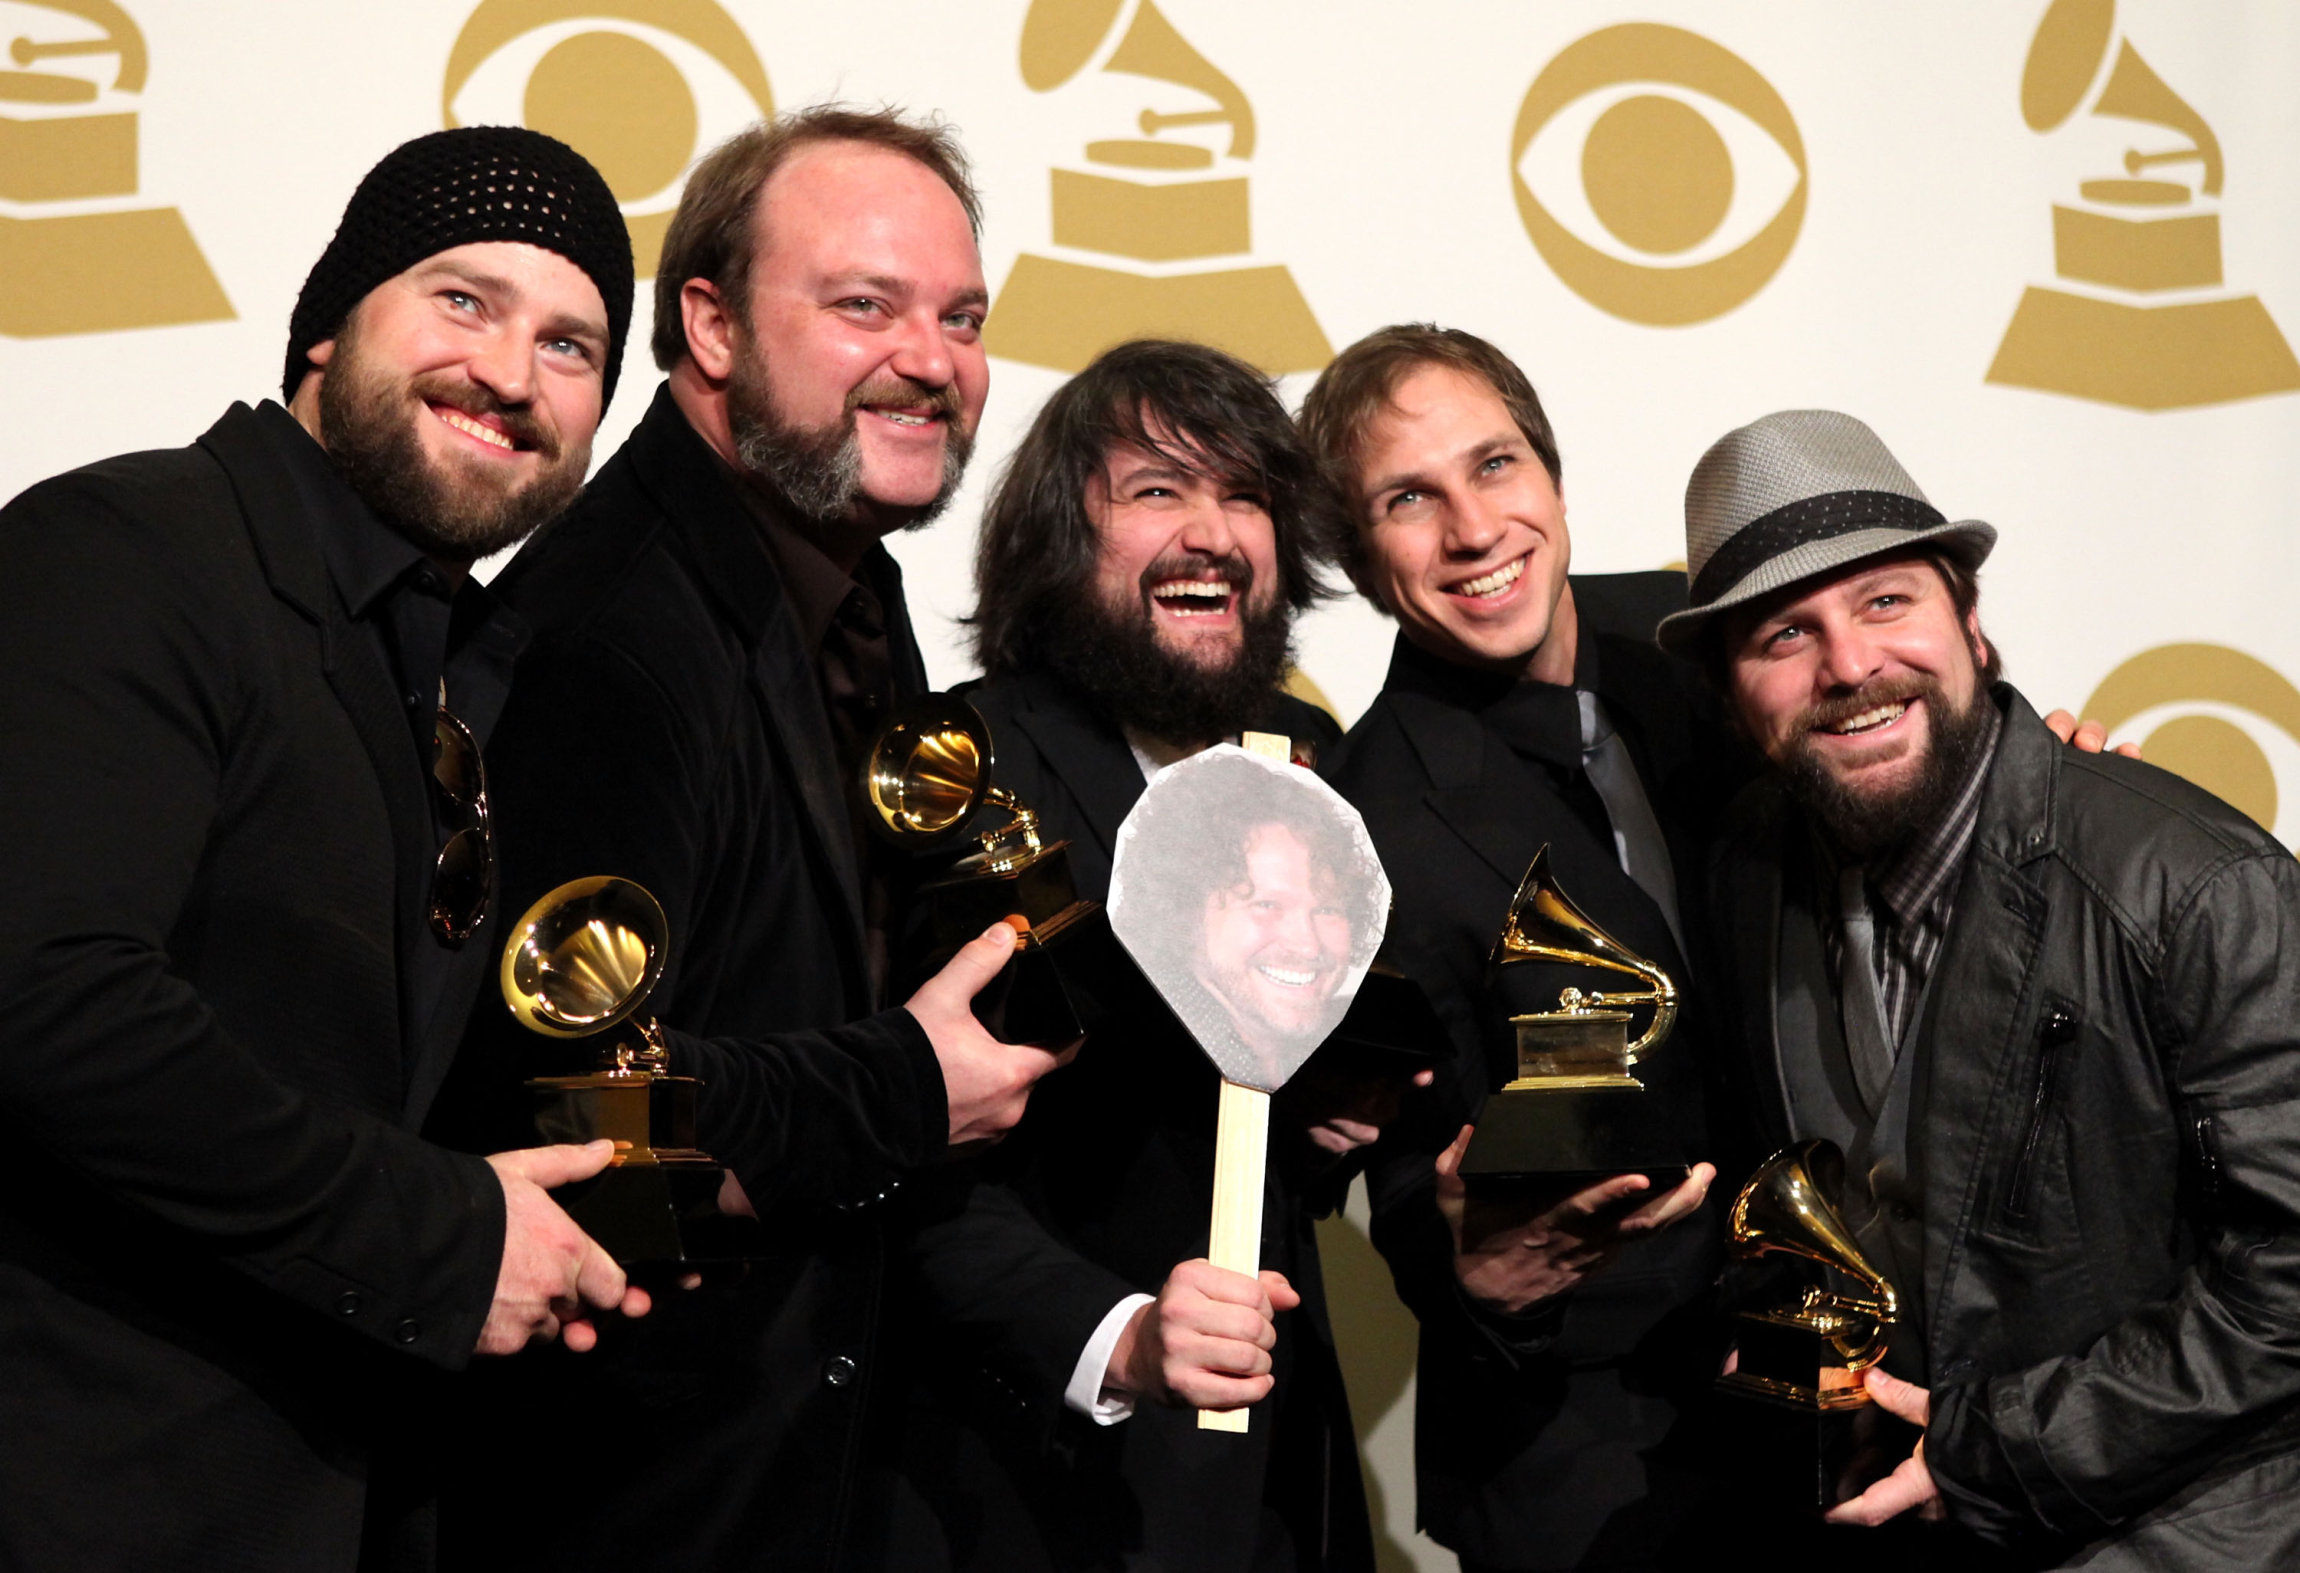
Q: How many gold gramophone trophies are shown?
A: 4